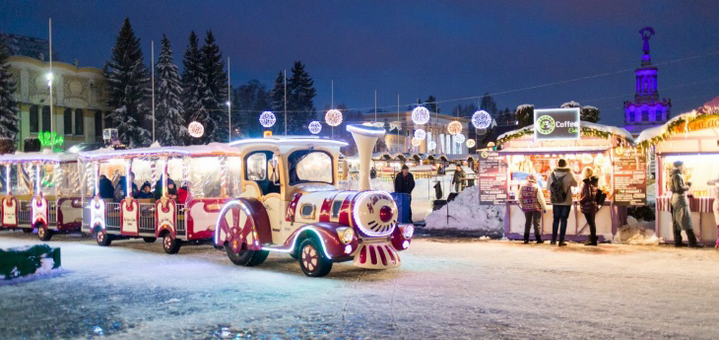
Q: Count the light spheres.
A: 12